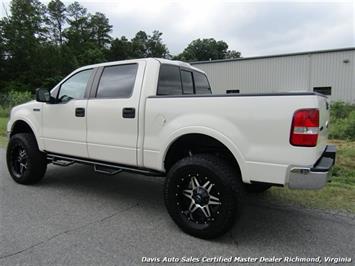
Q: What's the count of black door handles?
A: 2